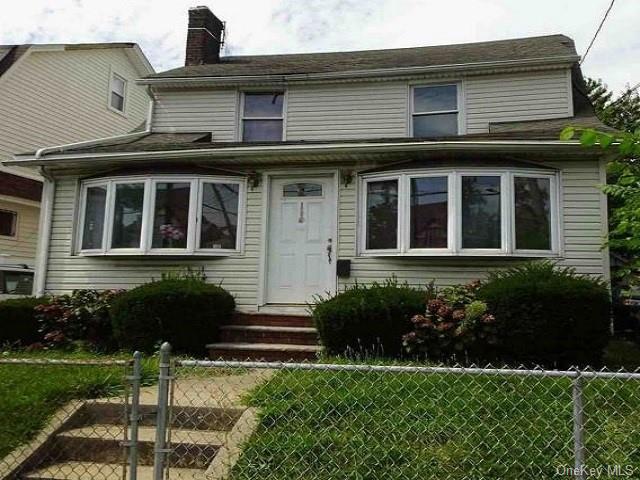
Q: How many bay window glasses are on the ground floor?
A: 8